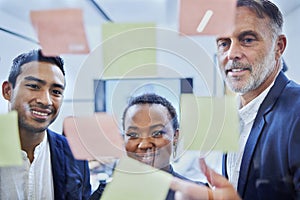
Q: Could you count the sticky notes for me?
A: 7